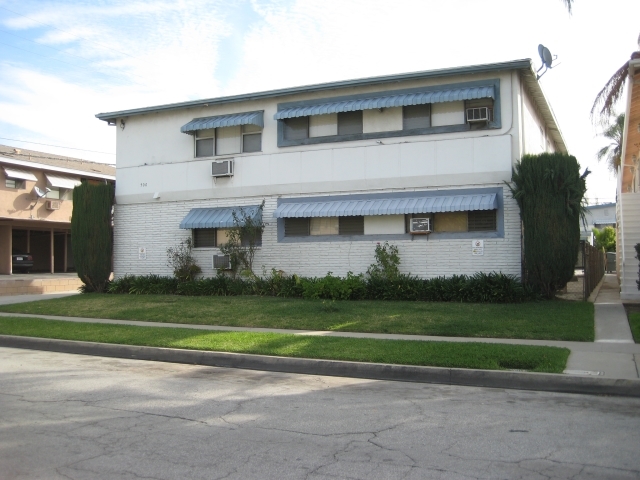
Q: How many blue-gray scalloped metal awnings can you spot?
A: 4